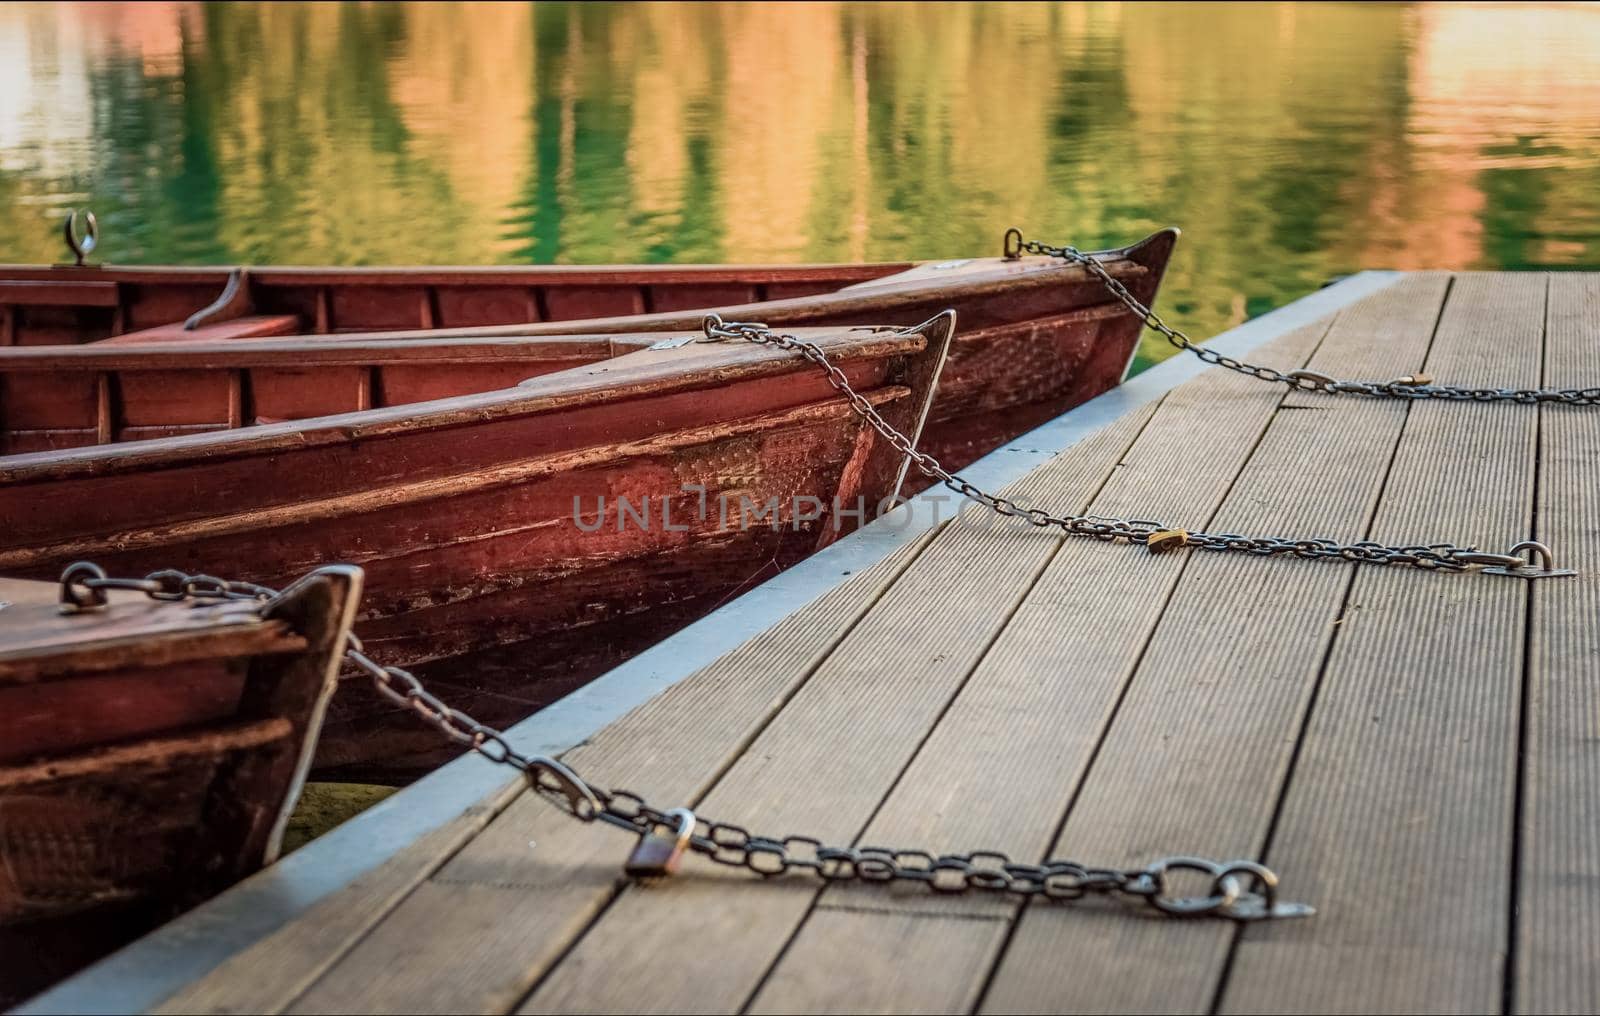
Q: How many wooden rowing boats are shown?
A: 3